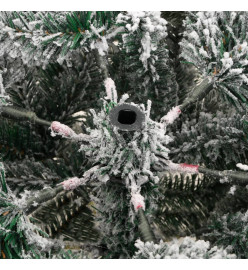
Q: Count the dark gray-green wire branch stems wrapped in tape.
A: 6